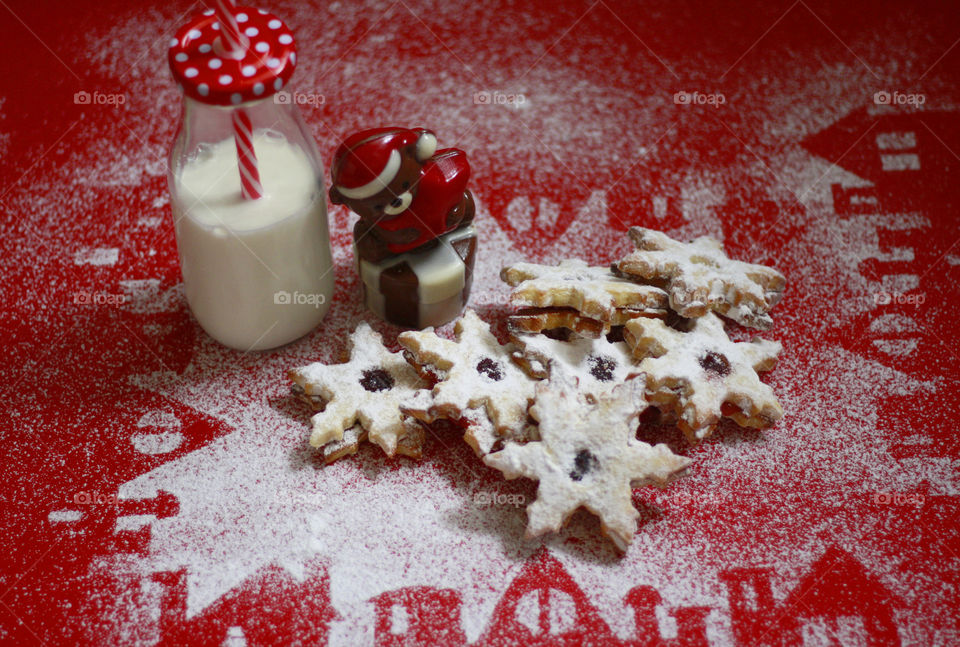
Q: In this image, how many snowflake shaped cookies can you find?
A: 7